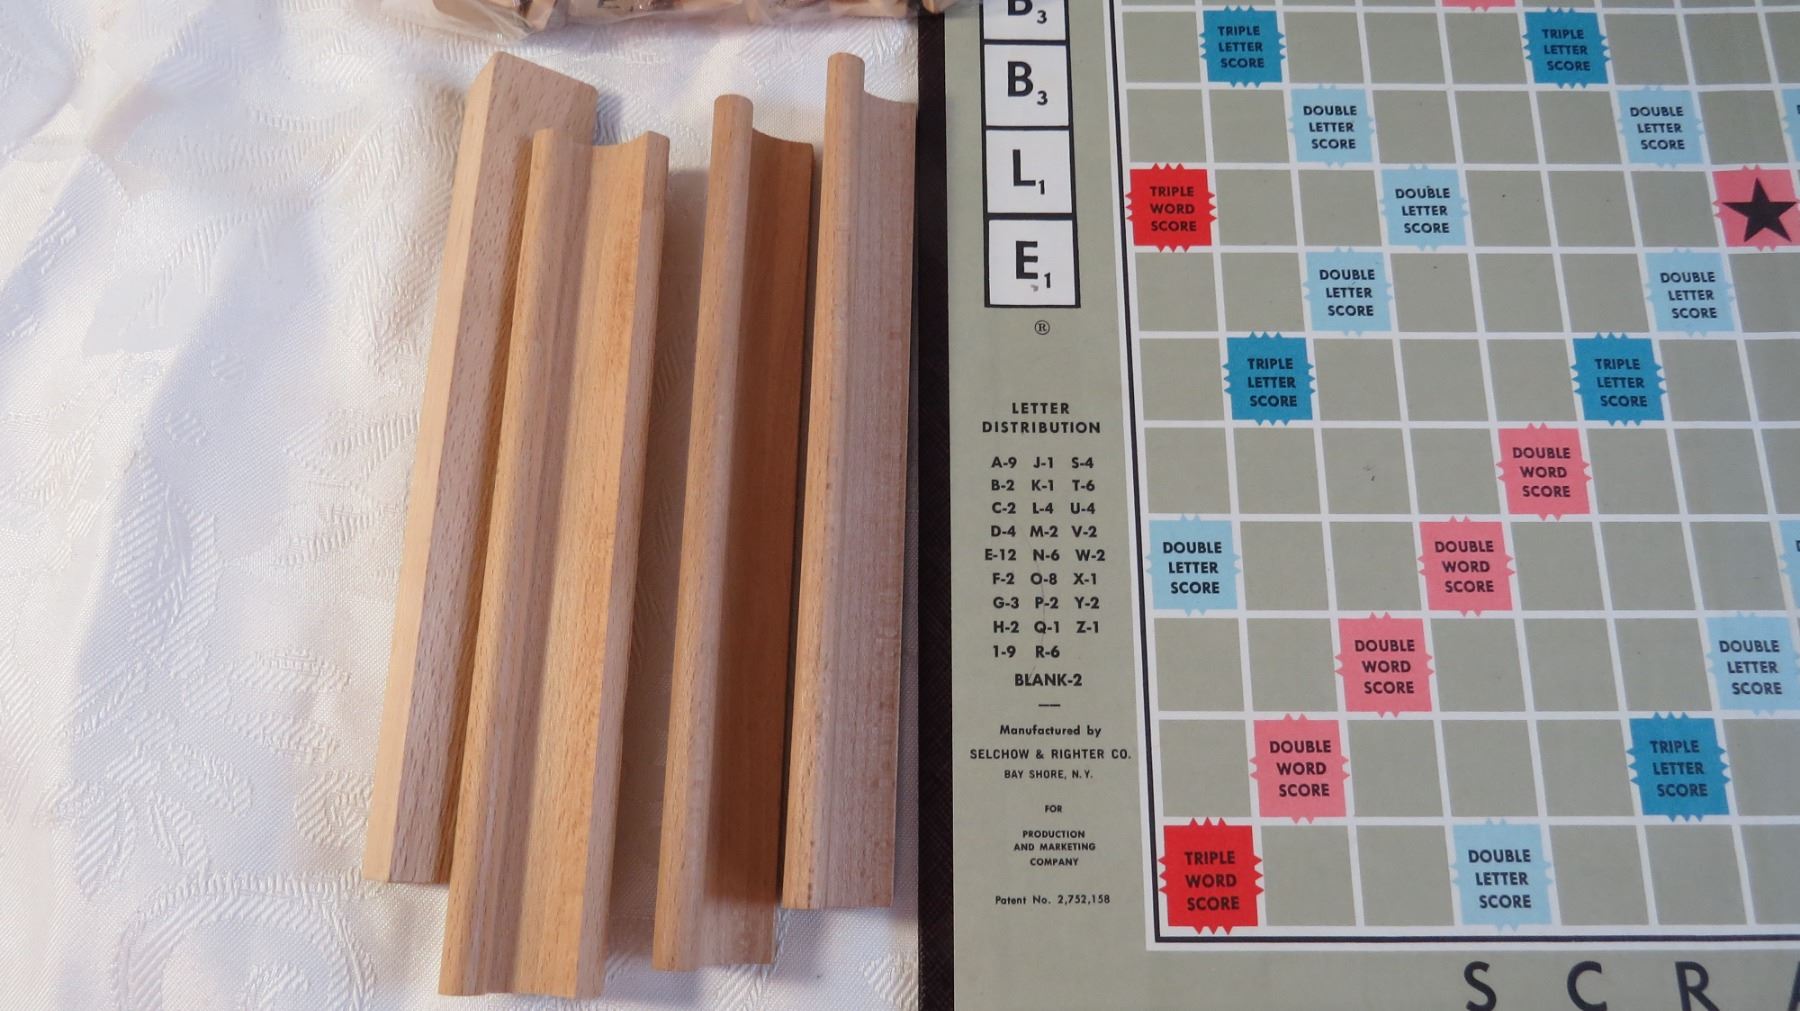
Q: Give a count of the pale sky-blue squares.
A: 10